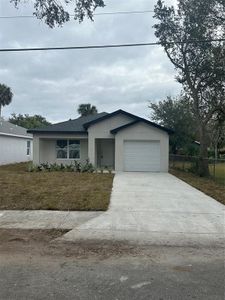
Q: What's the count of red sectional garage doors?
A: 0